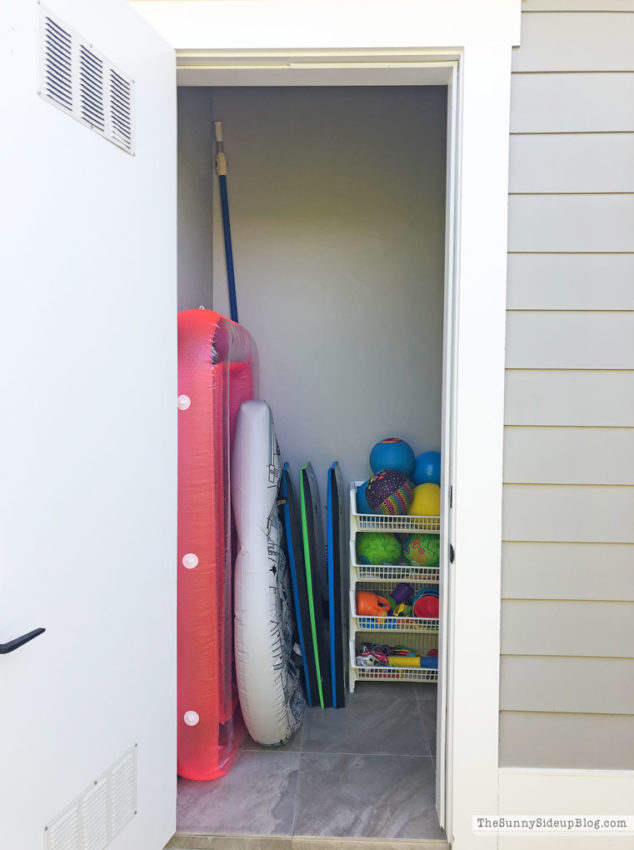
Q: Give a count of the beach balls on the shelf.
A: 7